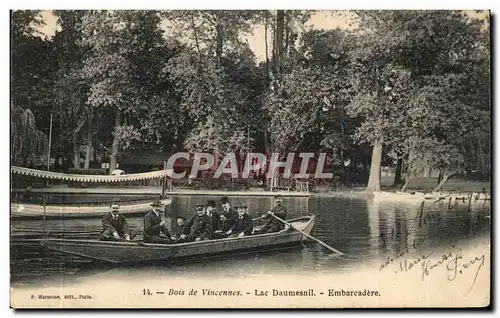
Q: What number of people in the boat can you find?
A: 8